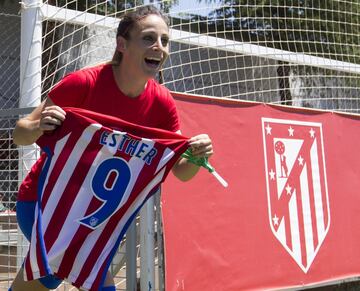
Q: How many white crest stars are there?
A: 7